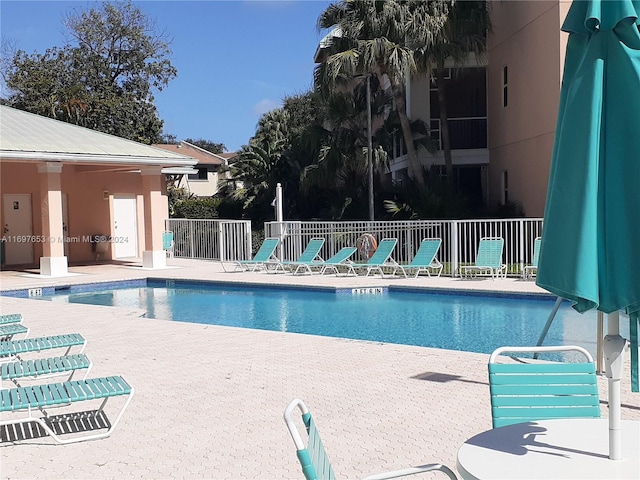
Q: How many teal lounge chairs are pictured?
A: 12